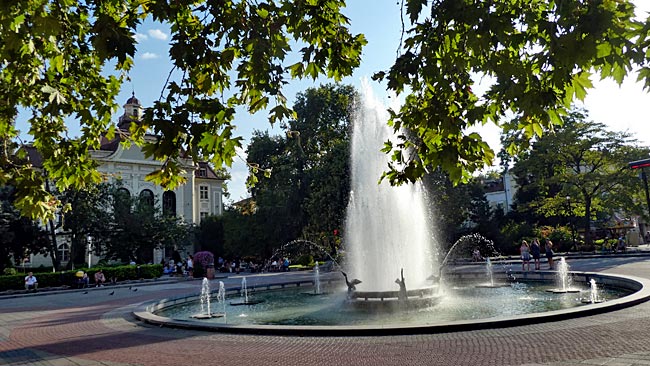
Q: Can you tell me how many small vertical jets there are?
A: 7